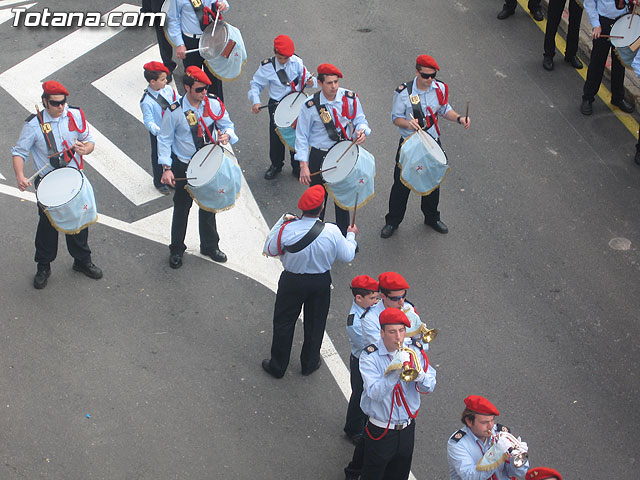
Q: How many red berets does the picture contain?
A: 12